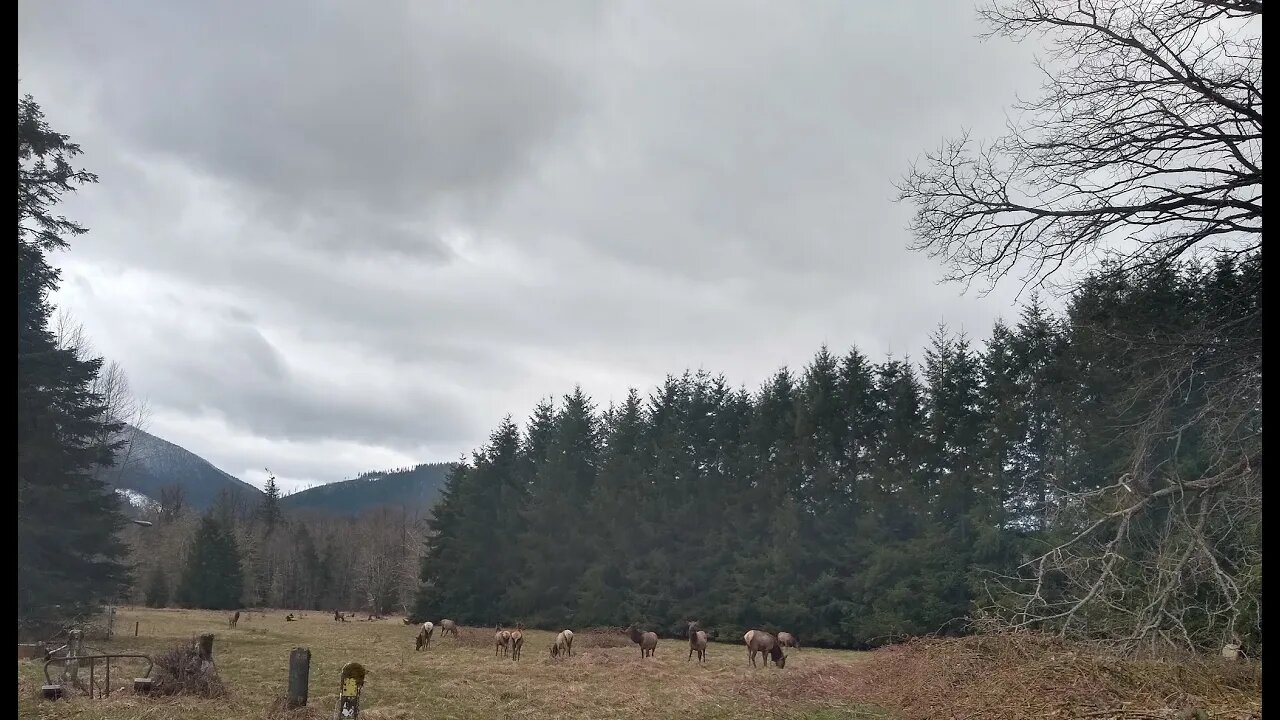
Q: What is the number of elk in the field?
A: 11